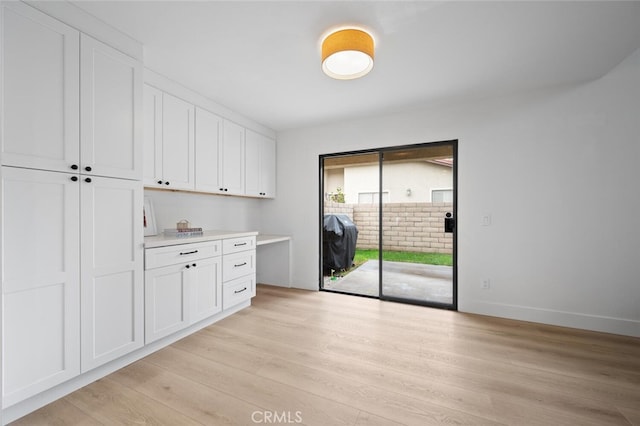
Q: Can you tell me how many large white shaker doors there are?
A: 4